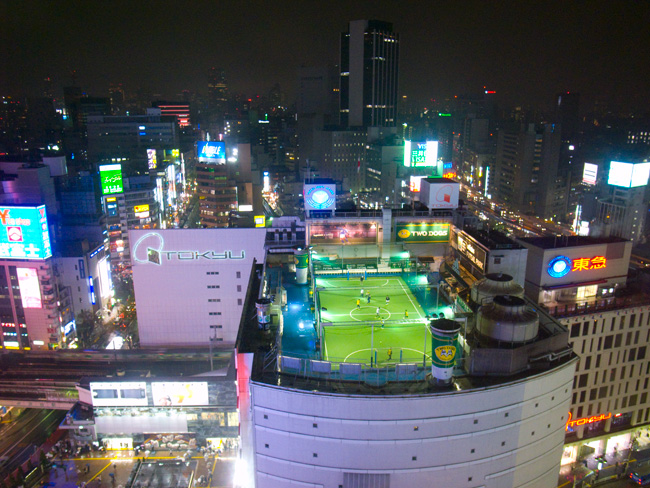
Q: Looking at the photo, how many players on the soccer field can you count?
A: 10